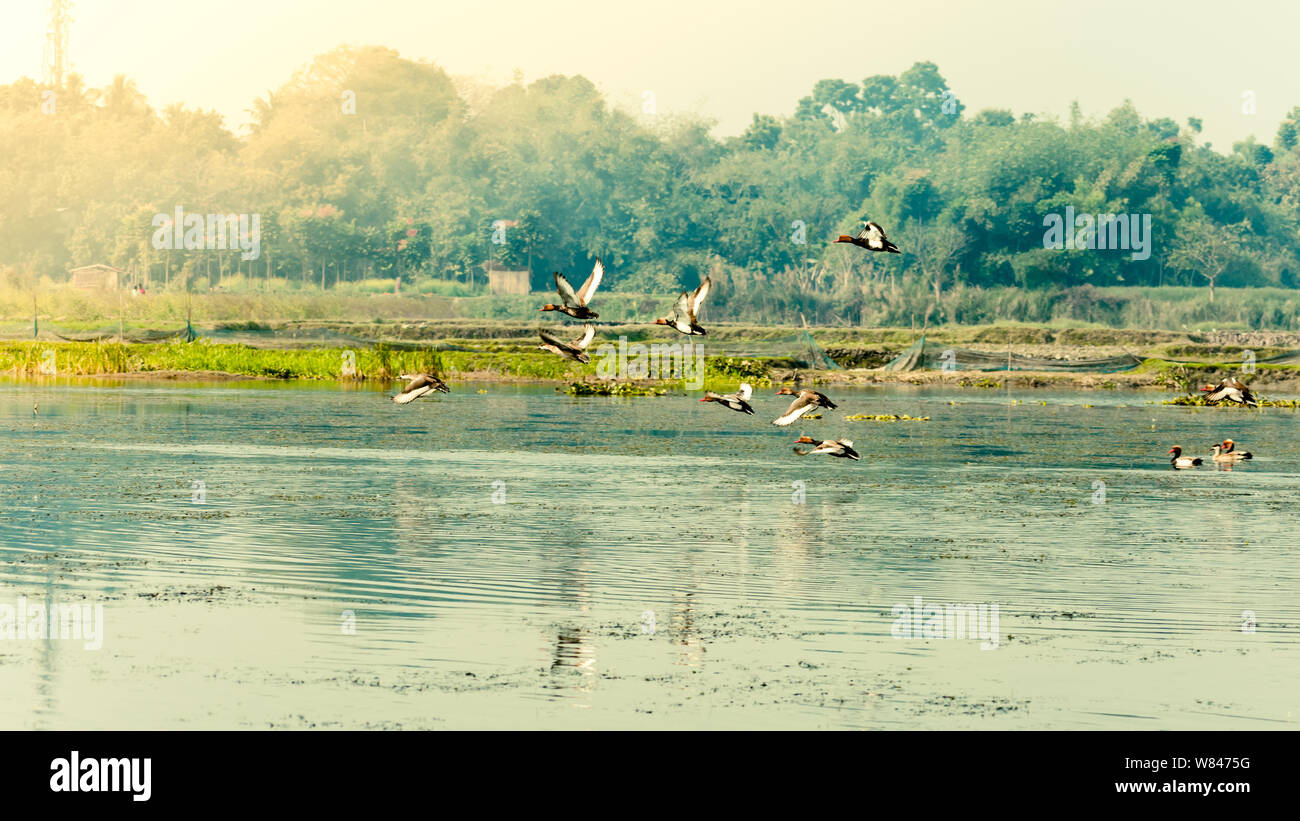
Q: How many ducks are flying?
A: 9